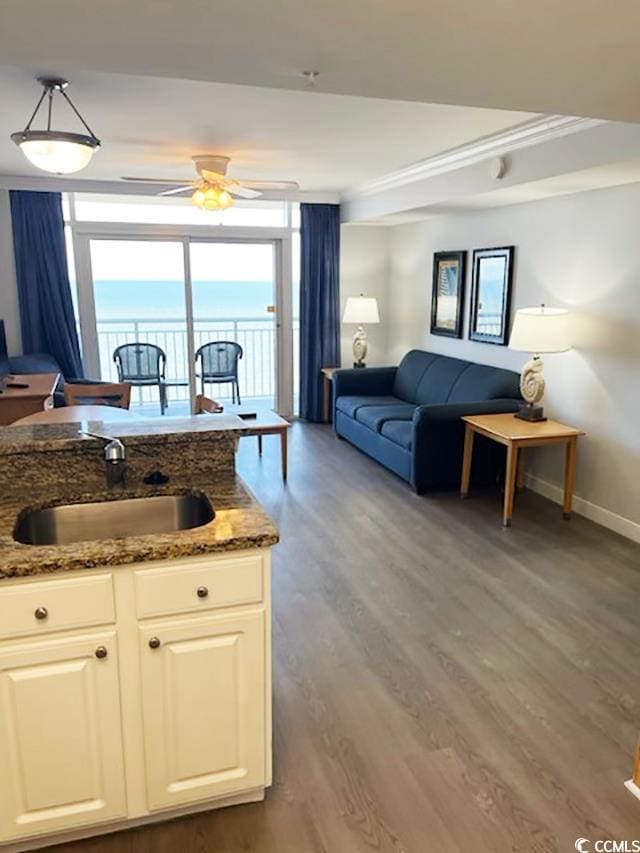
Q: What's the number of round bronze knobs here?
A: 4